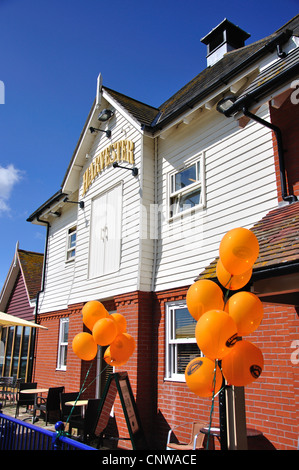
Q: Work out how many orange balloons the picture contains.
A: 13